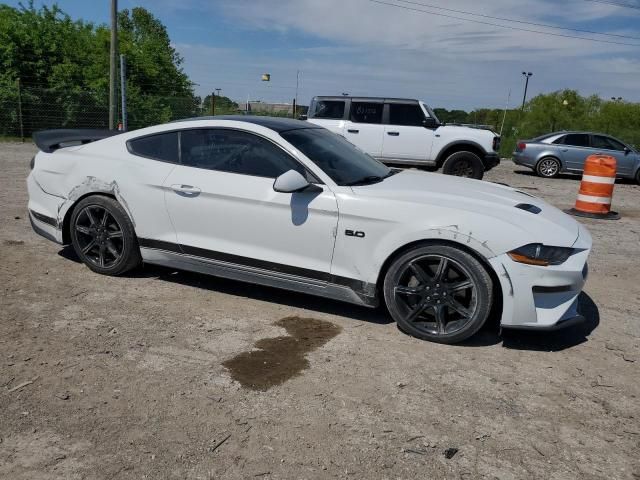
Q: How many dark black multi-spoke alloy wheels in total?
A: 2